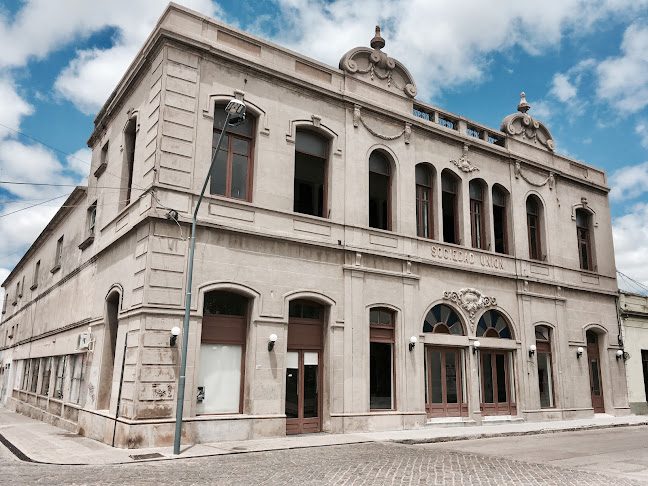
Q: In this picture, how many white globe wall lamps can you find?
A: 7